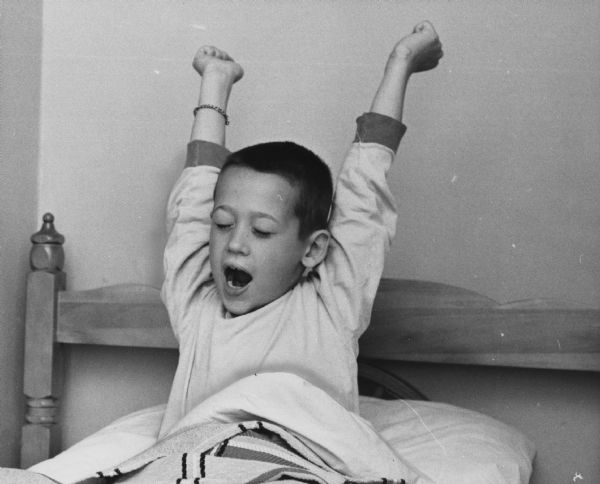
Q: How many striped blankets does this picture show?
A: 1